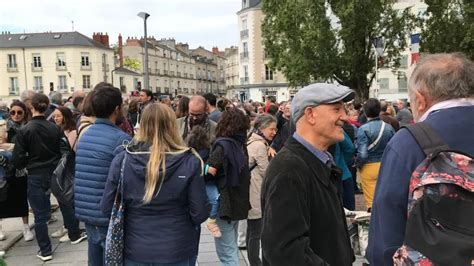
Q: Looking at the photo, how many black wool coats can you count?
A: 1